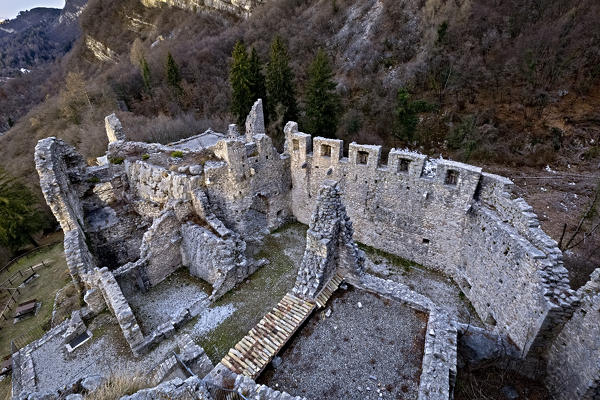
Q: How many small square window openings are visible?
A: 5